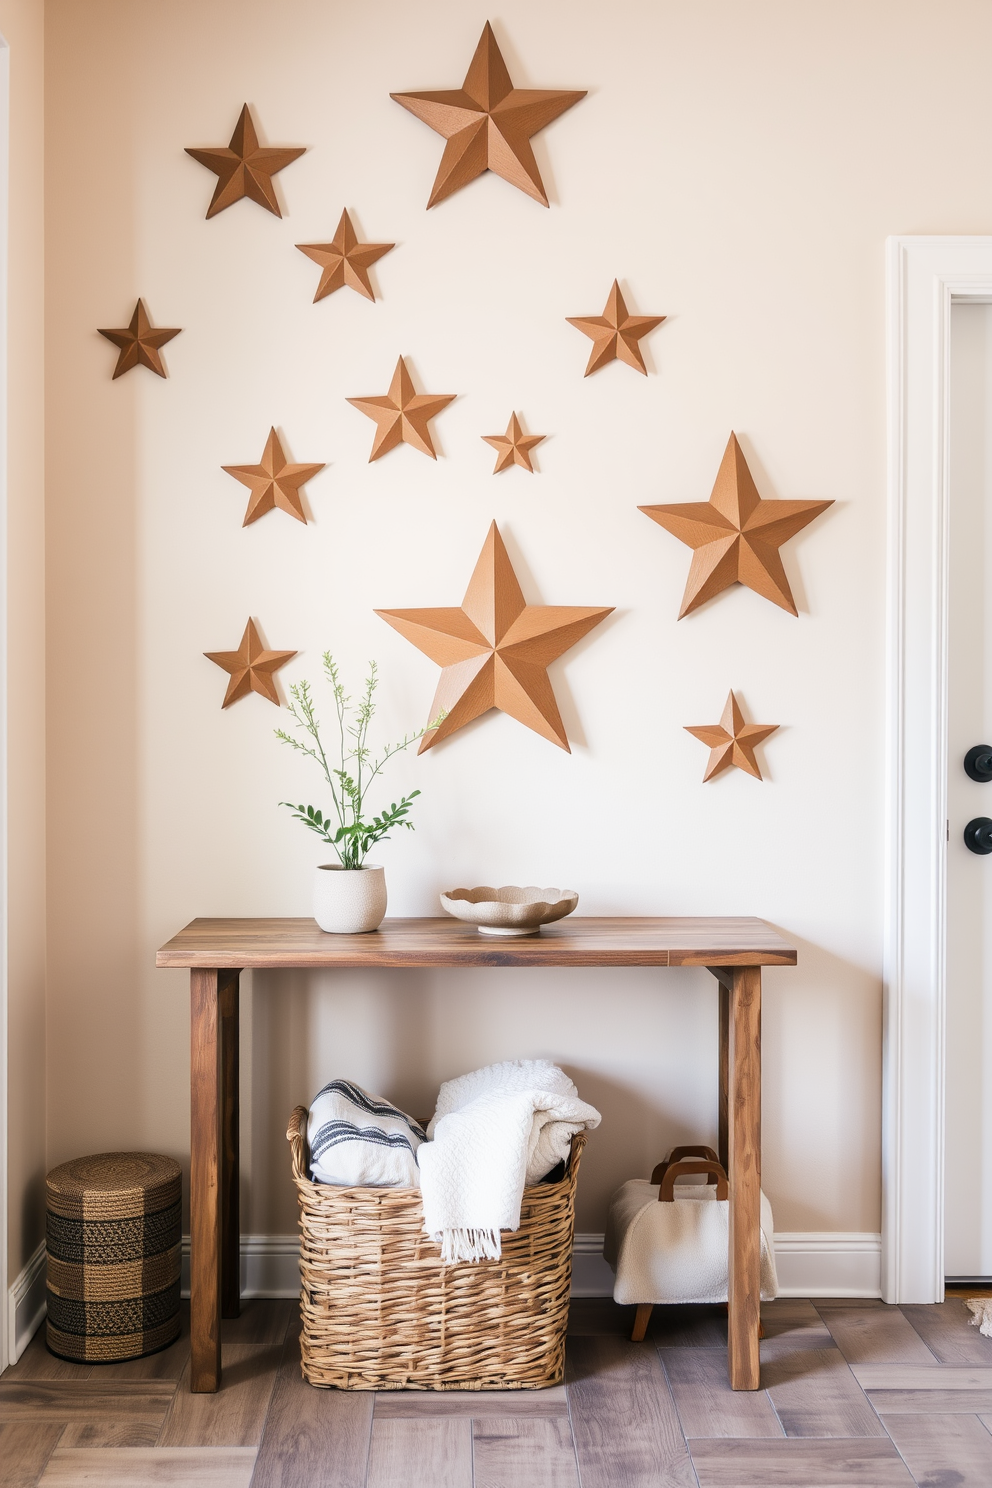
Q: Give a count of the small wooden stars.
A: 9